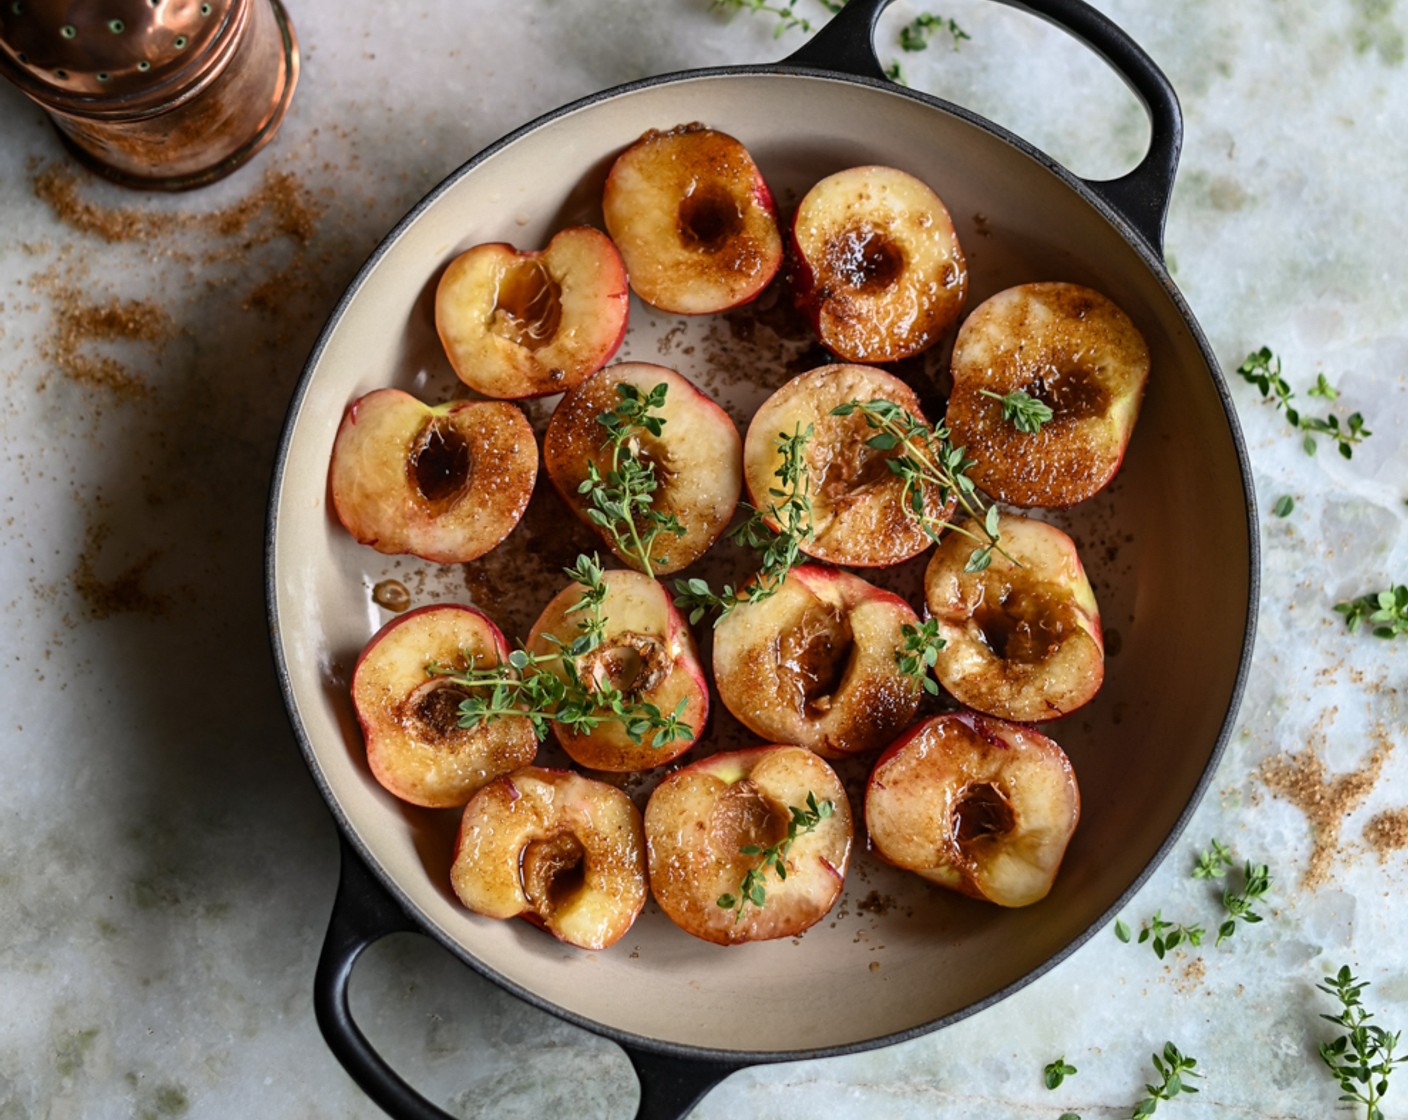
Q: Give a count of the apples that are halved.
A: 14